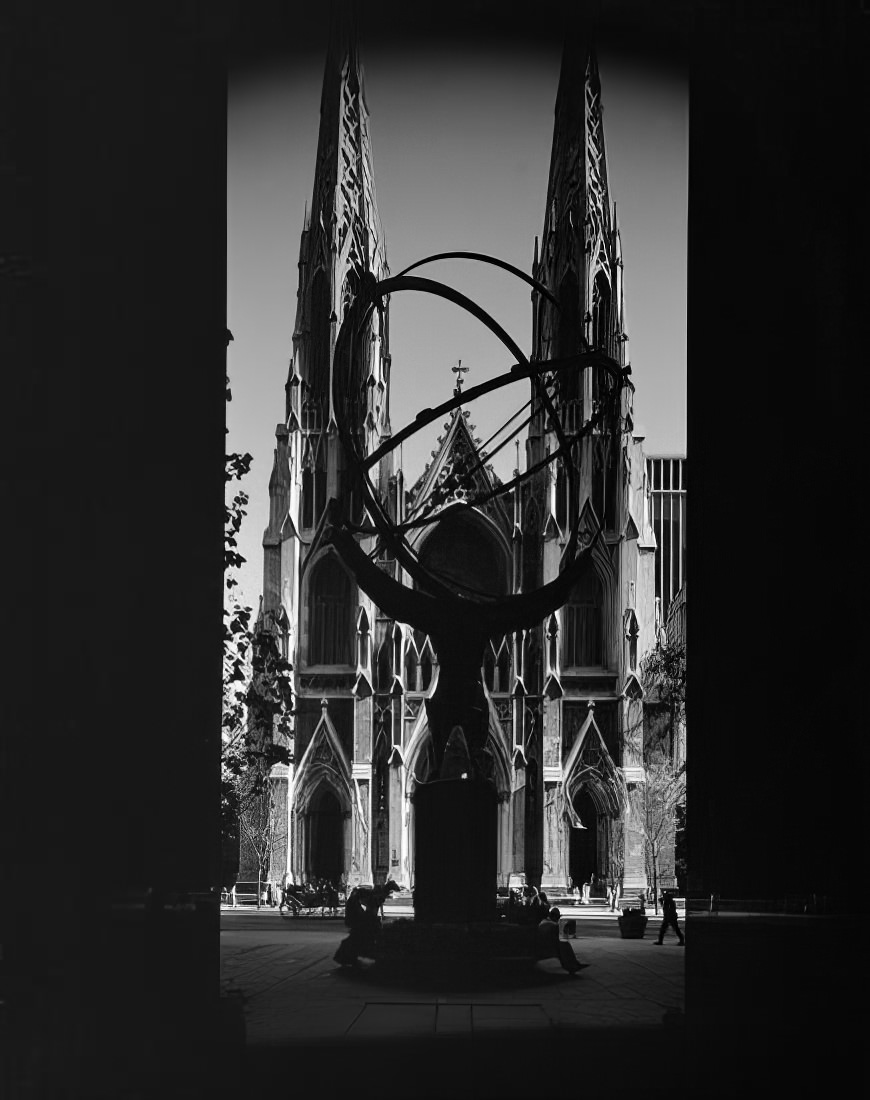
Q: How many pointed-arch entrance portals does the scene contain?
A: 3